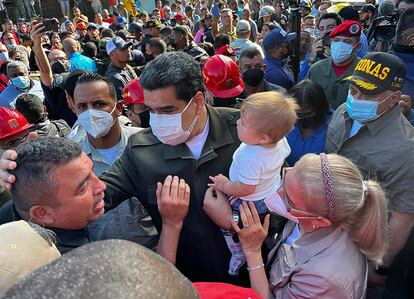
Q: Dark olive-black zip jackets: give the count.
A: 1